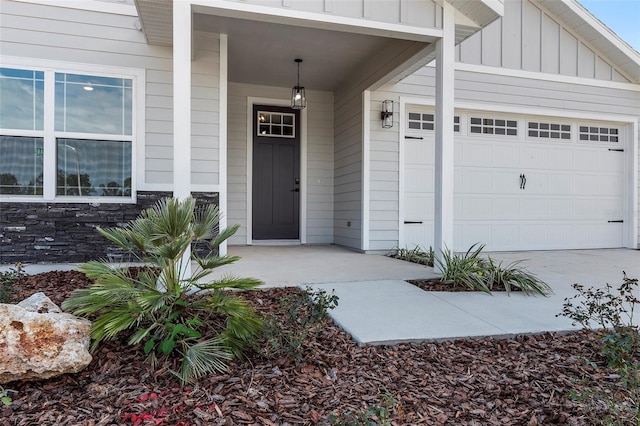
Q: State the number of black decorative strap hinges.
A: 4